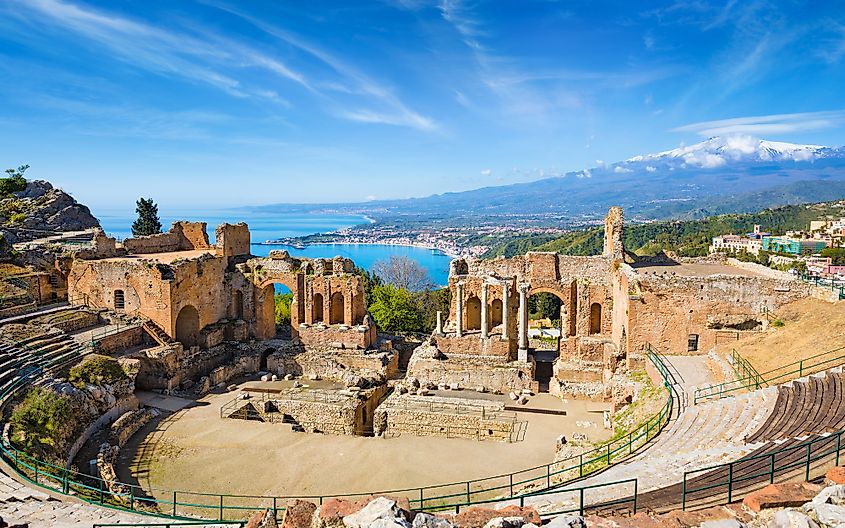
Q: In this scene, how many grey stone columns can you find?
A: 5